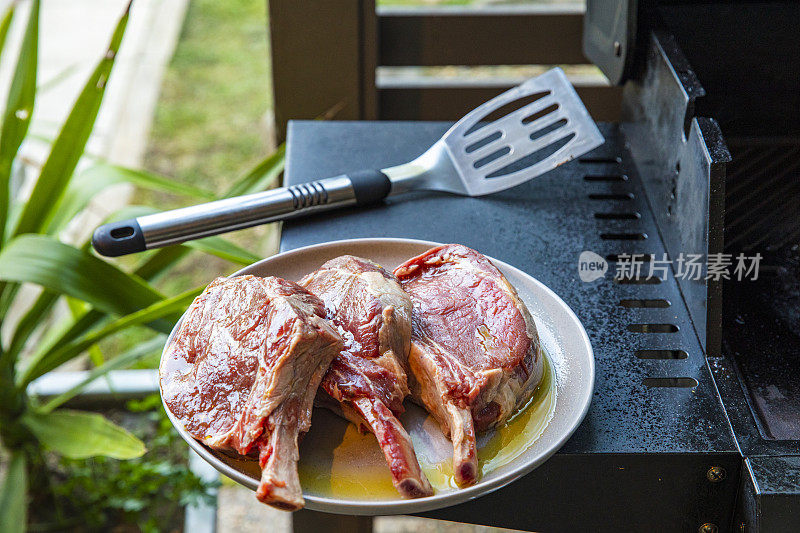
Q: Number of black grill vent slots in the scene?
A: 11